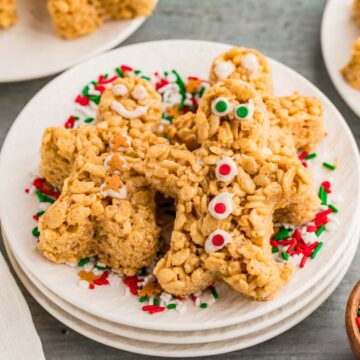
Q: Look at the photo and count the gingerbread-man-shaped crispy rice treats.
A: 3